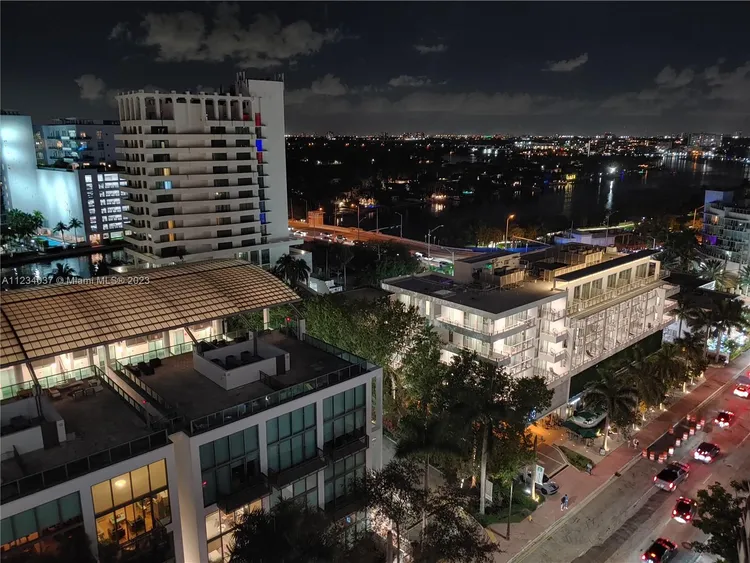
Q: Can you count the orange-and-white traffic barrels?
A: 13